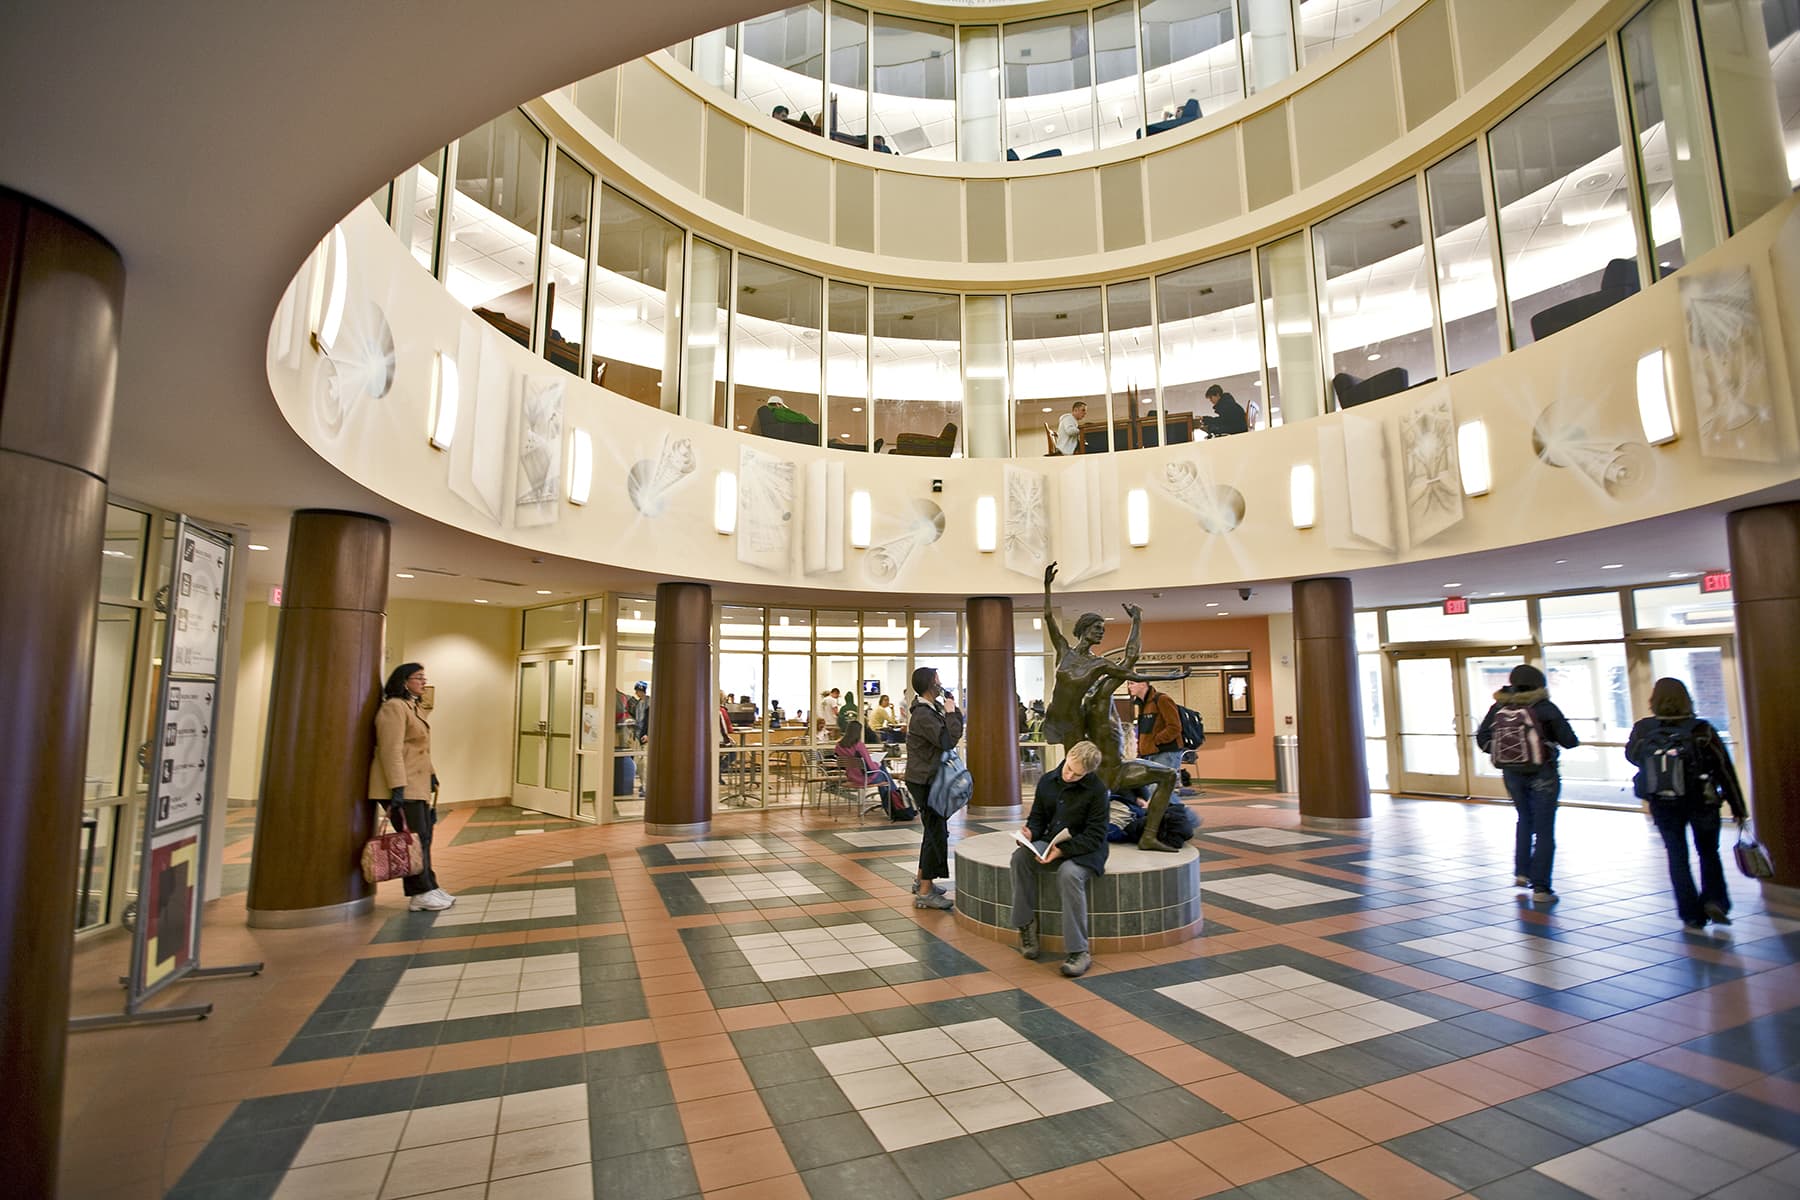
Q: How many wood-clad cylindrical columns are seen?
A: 6